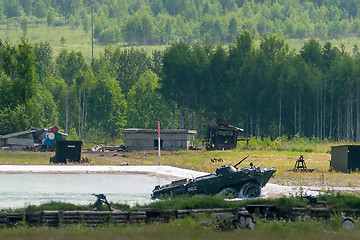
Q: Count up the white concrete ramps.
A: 1